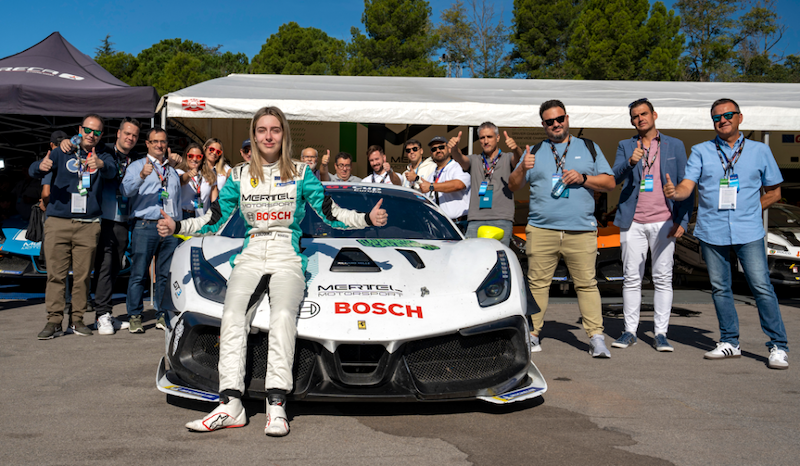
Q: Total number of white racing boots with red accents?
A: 2